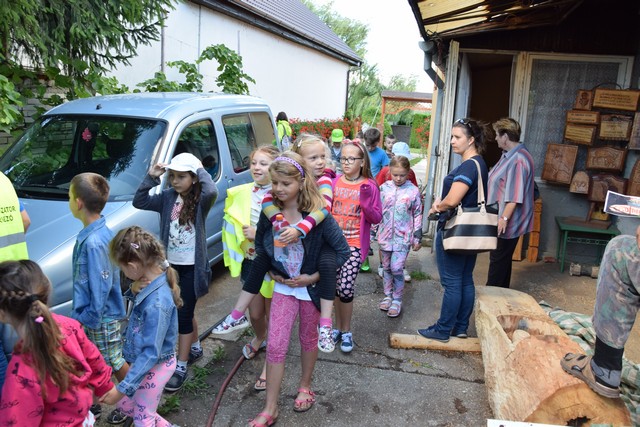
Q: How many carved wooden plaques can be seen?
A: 11